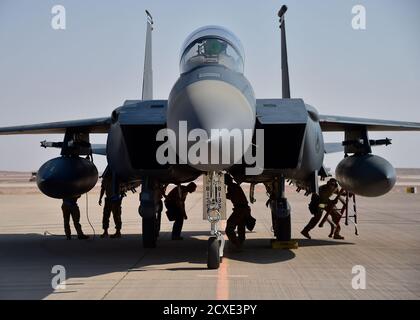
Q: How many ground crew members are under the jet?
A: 5